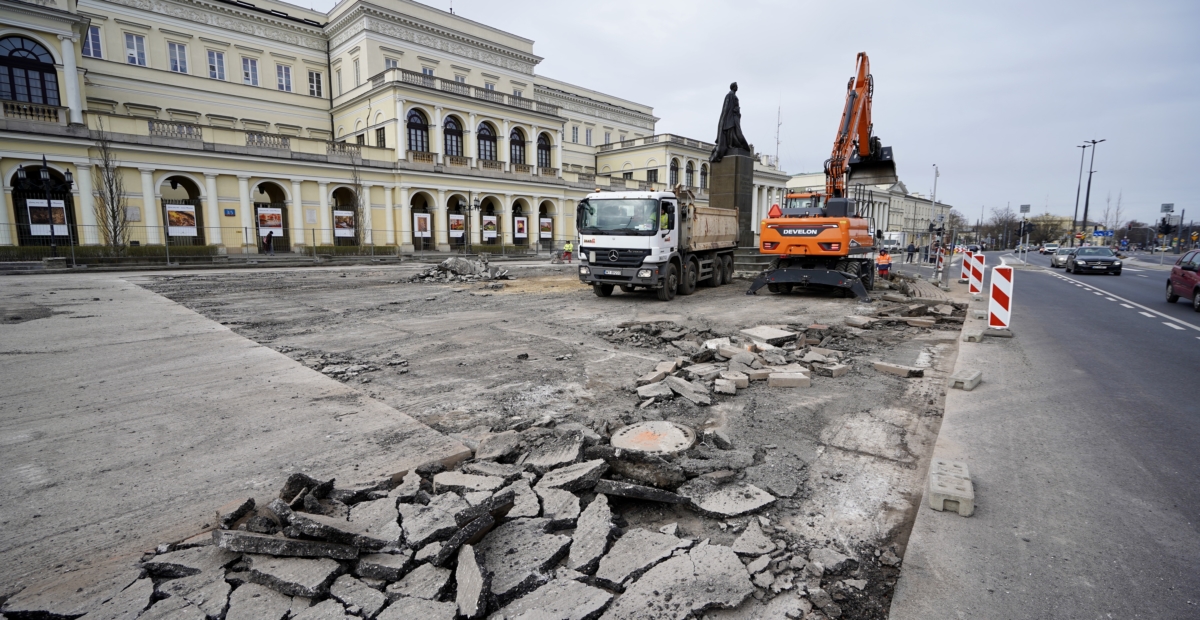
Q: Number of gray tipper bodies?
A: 1